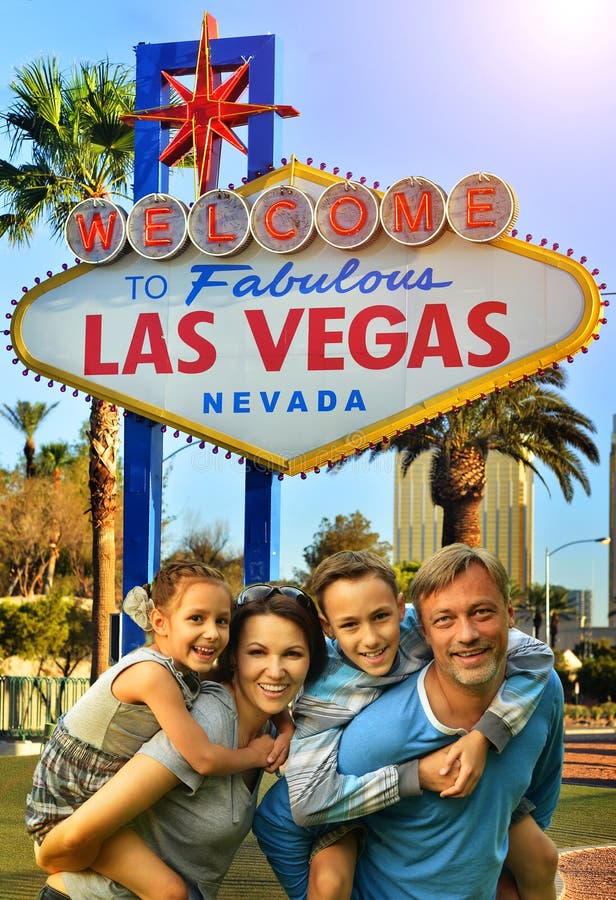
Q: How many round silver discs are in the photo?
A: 7